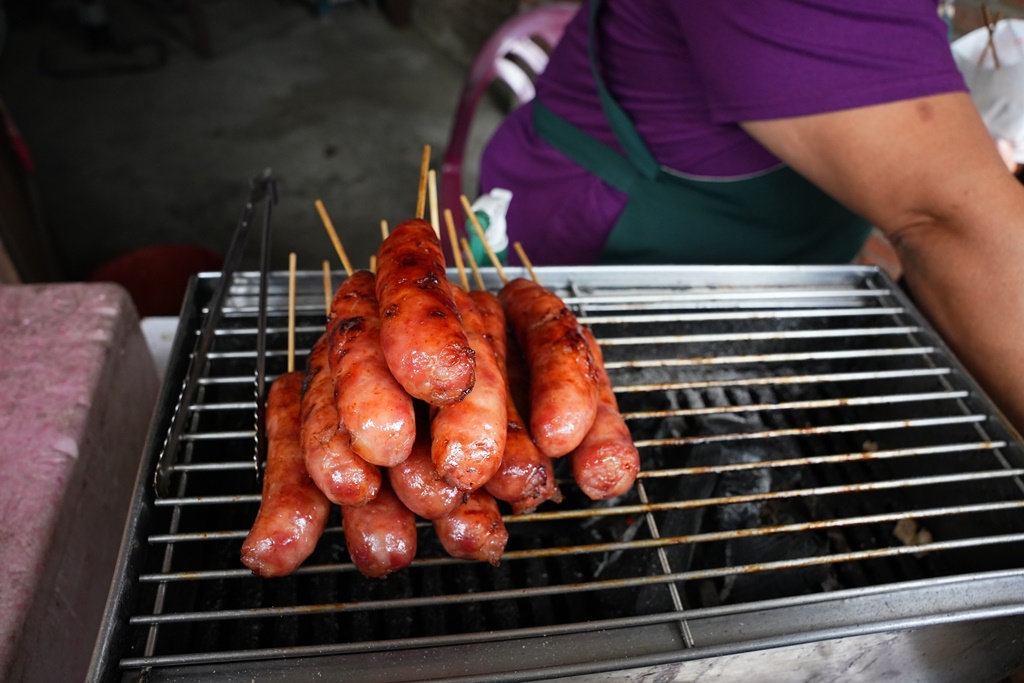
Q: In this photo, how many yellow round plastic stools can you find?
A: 0